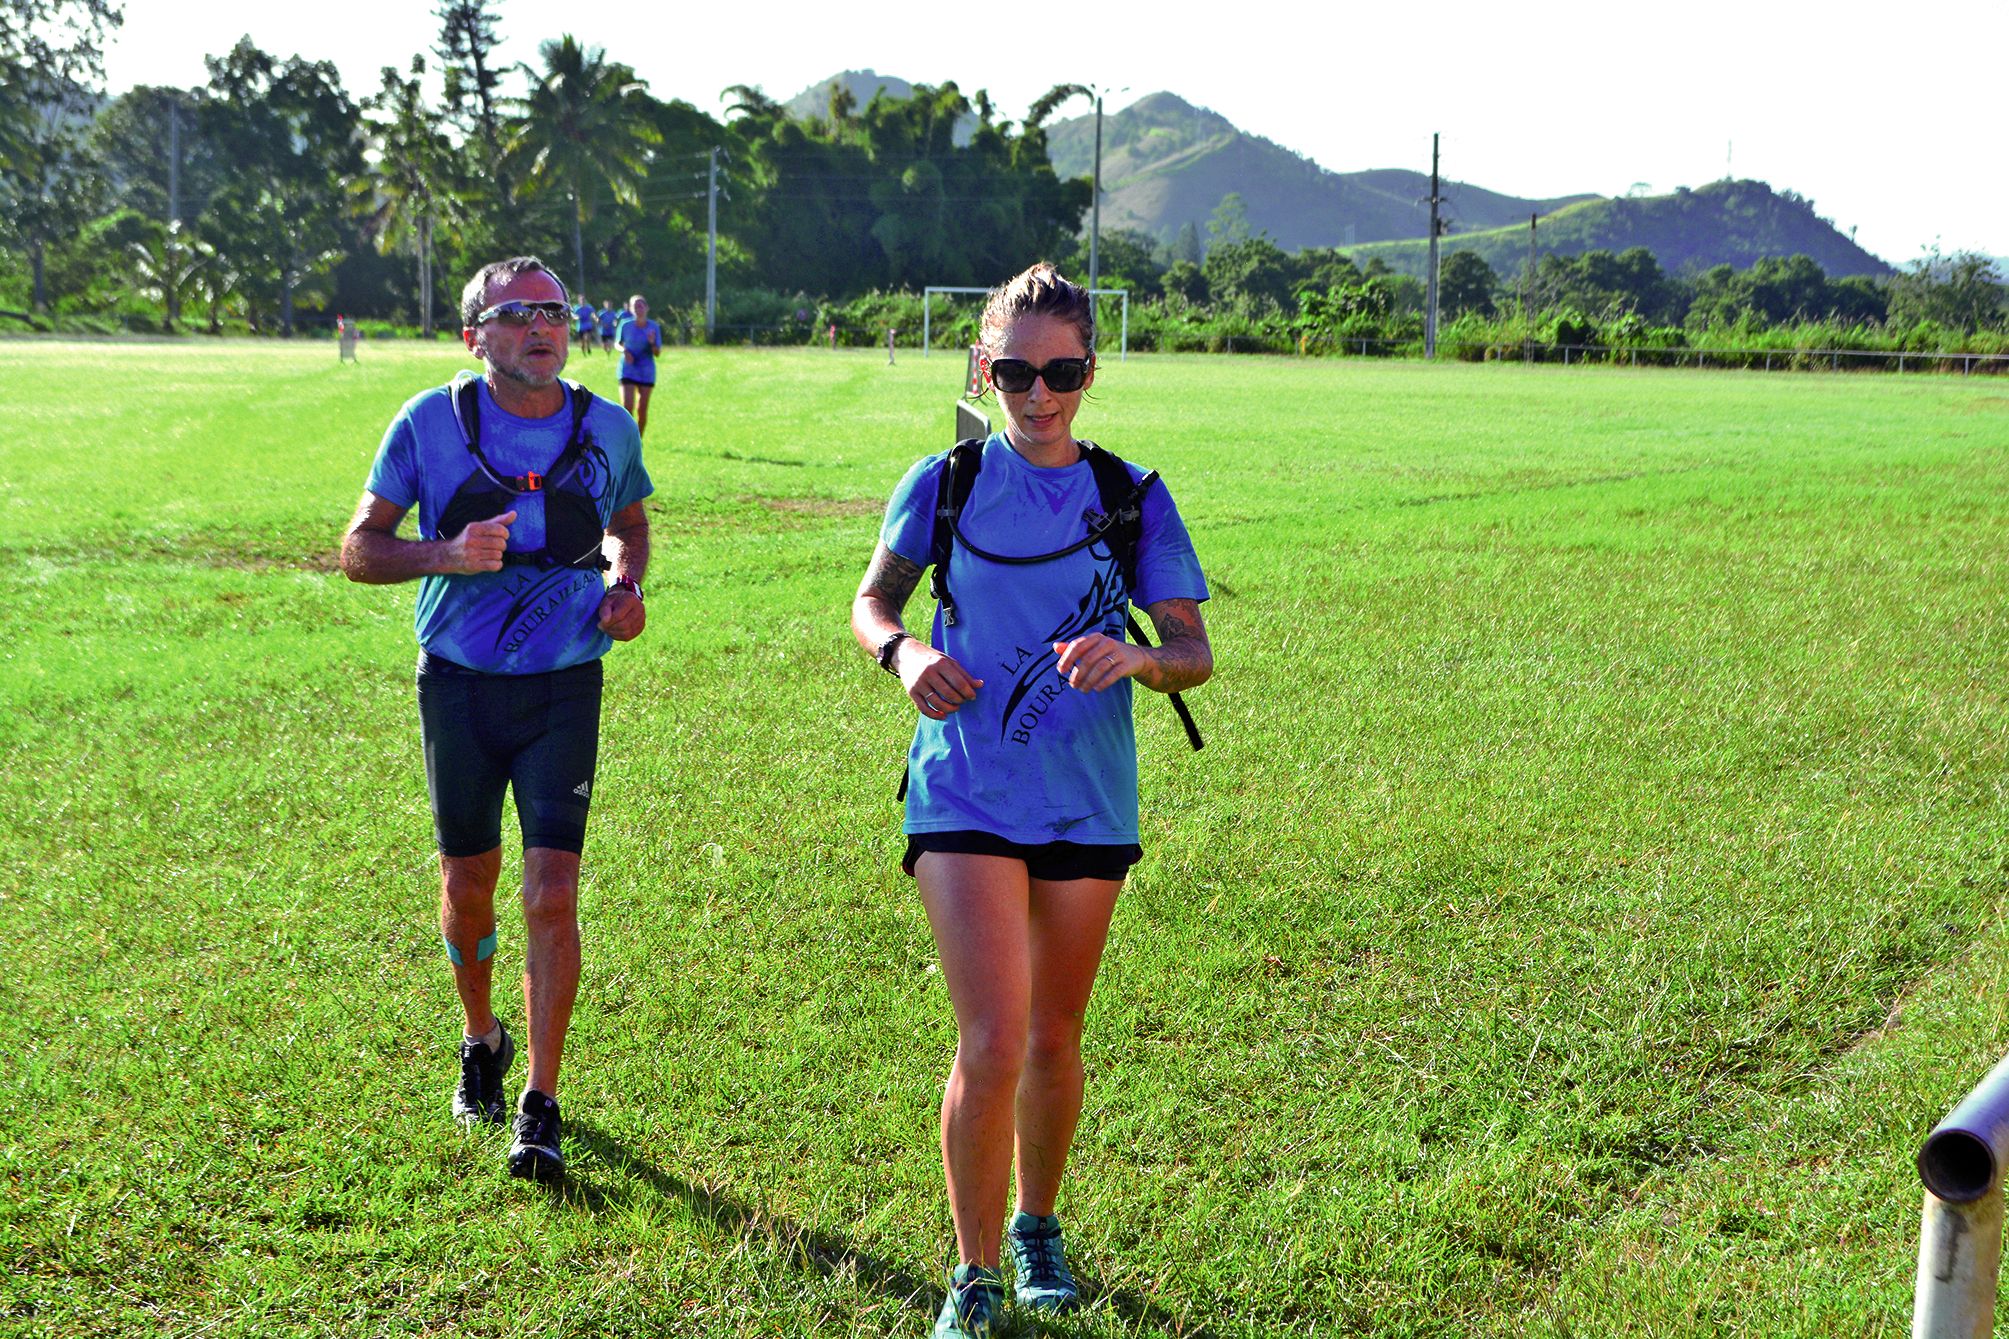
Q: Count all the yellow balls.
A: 0